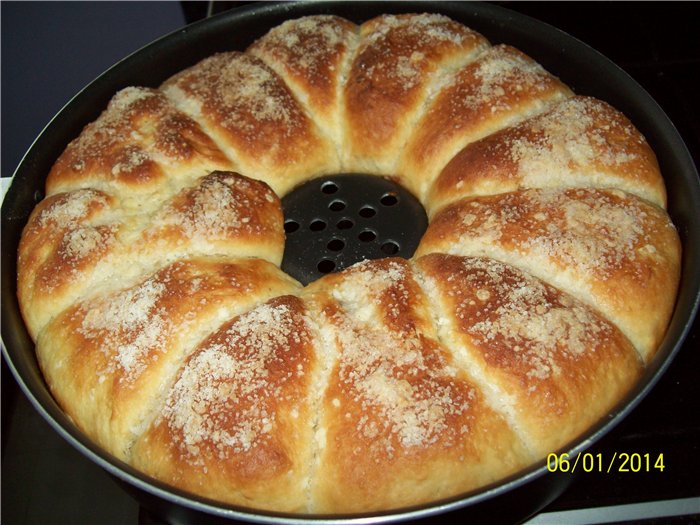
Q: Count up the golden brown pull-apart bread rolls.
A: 12